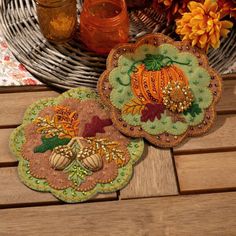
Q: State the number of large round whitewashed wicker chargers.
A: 1